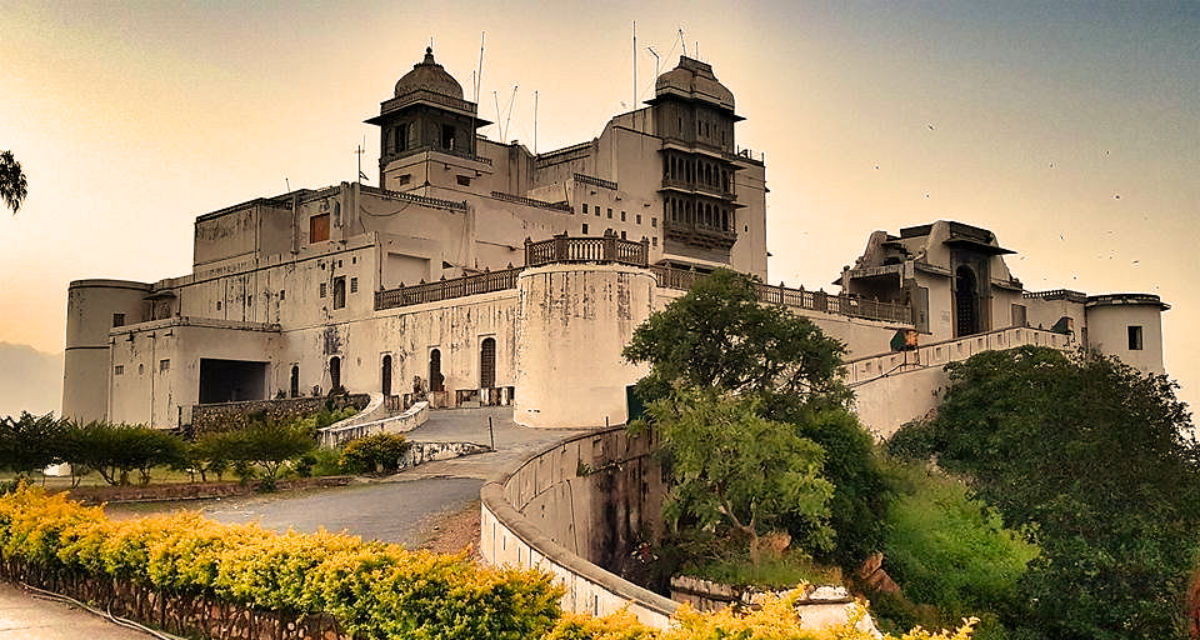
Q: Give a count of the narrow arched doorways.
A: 5